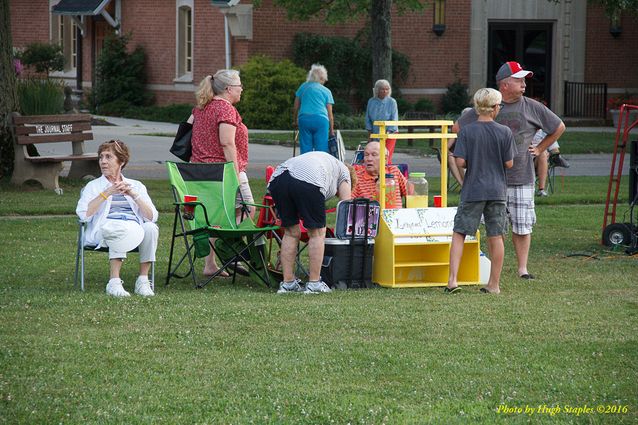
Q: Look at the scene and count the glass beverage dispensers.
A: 2